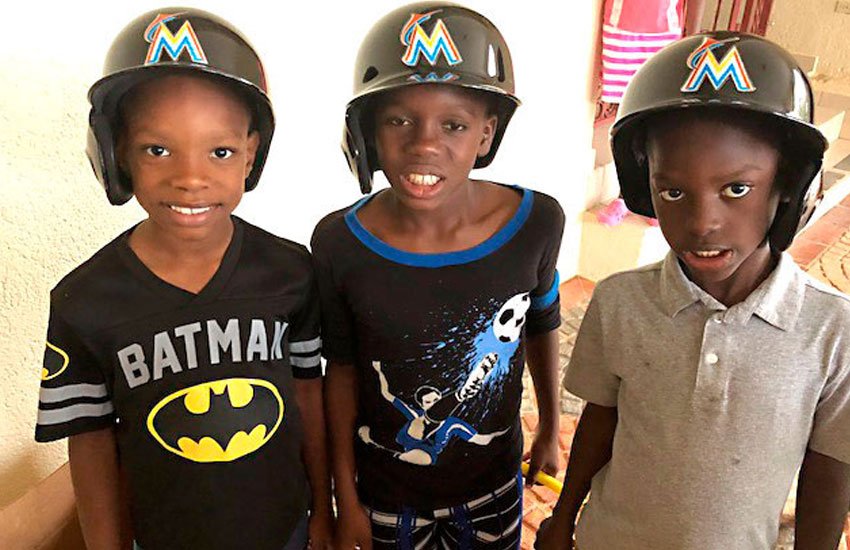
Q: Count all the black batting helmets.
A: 3